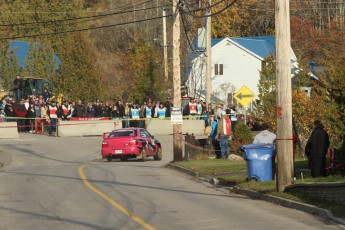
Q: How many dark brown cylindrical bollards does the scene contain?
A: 0